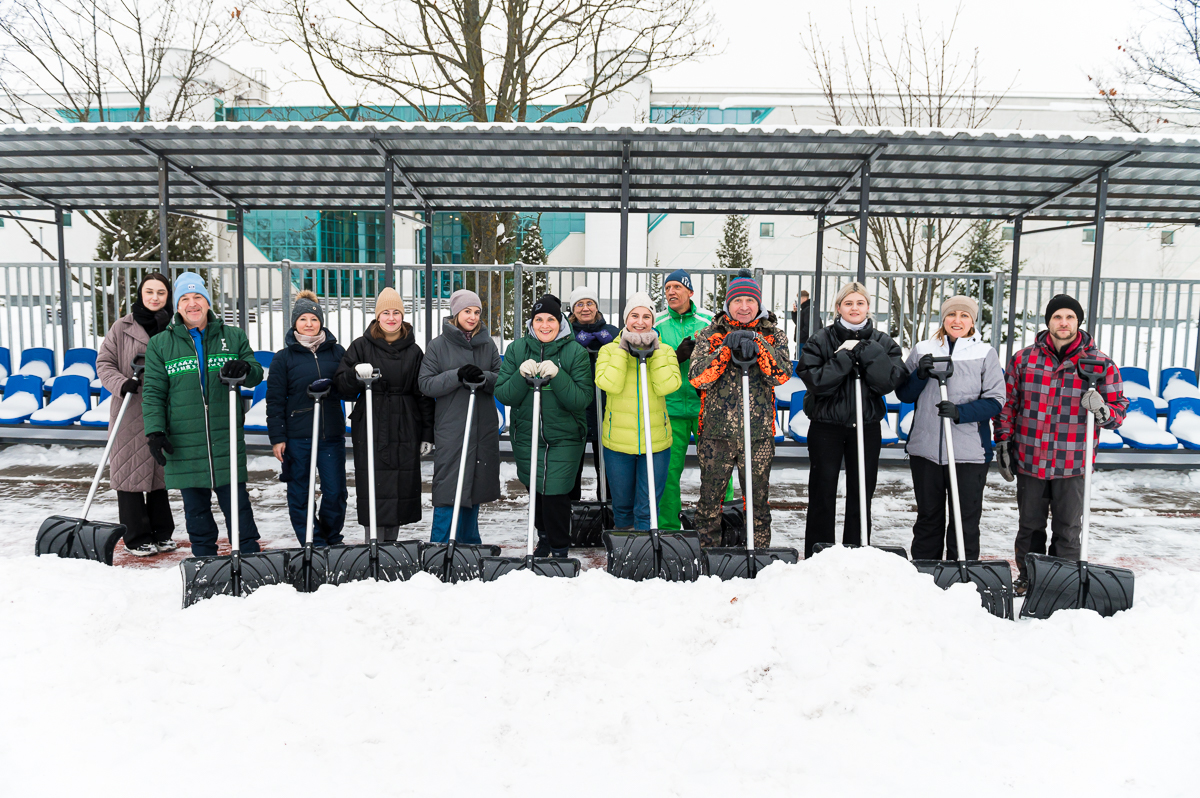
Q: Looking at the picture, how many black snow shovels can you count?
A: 13